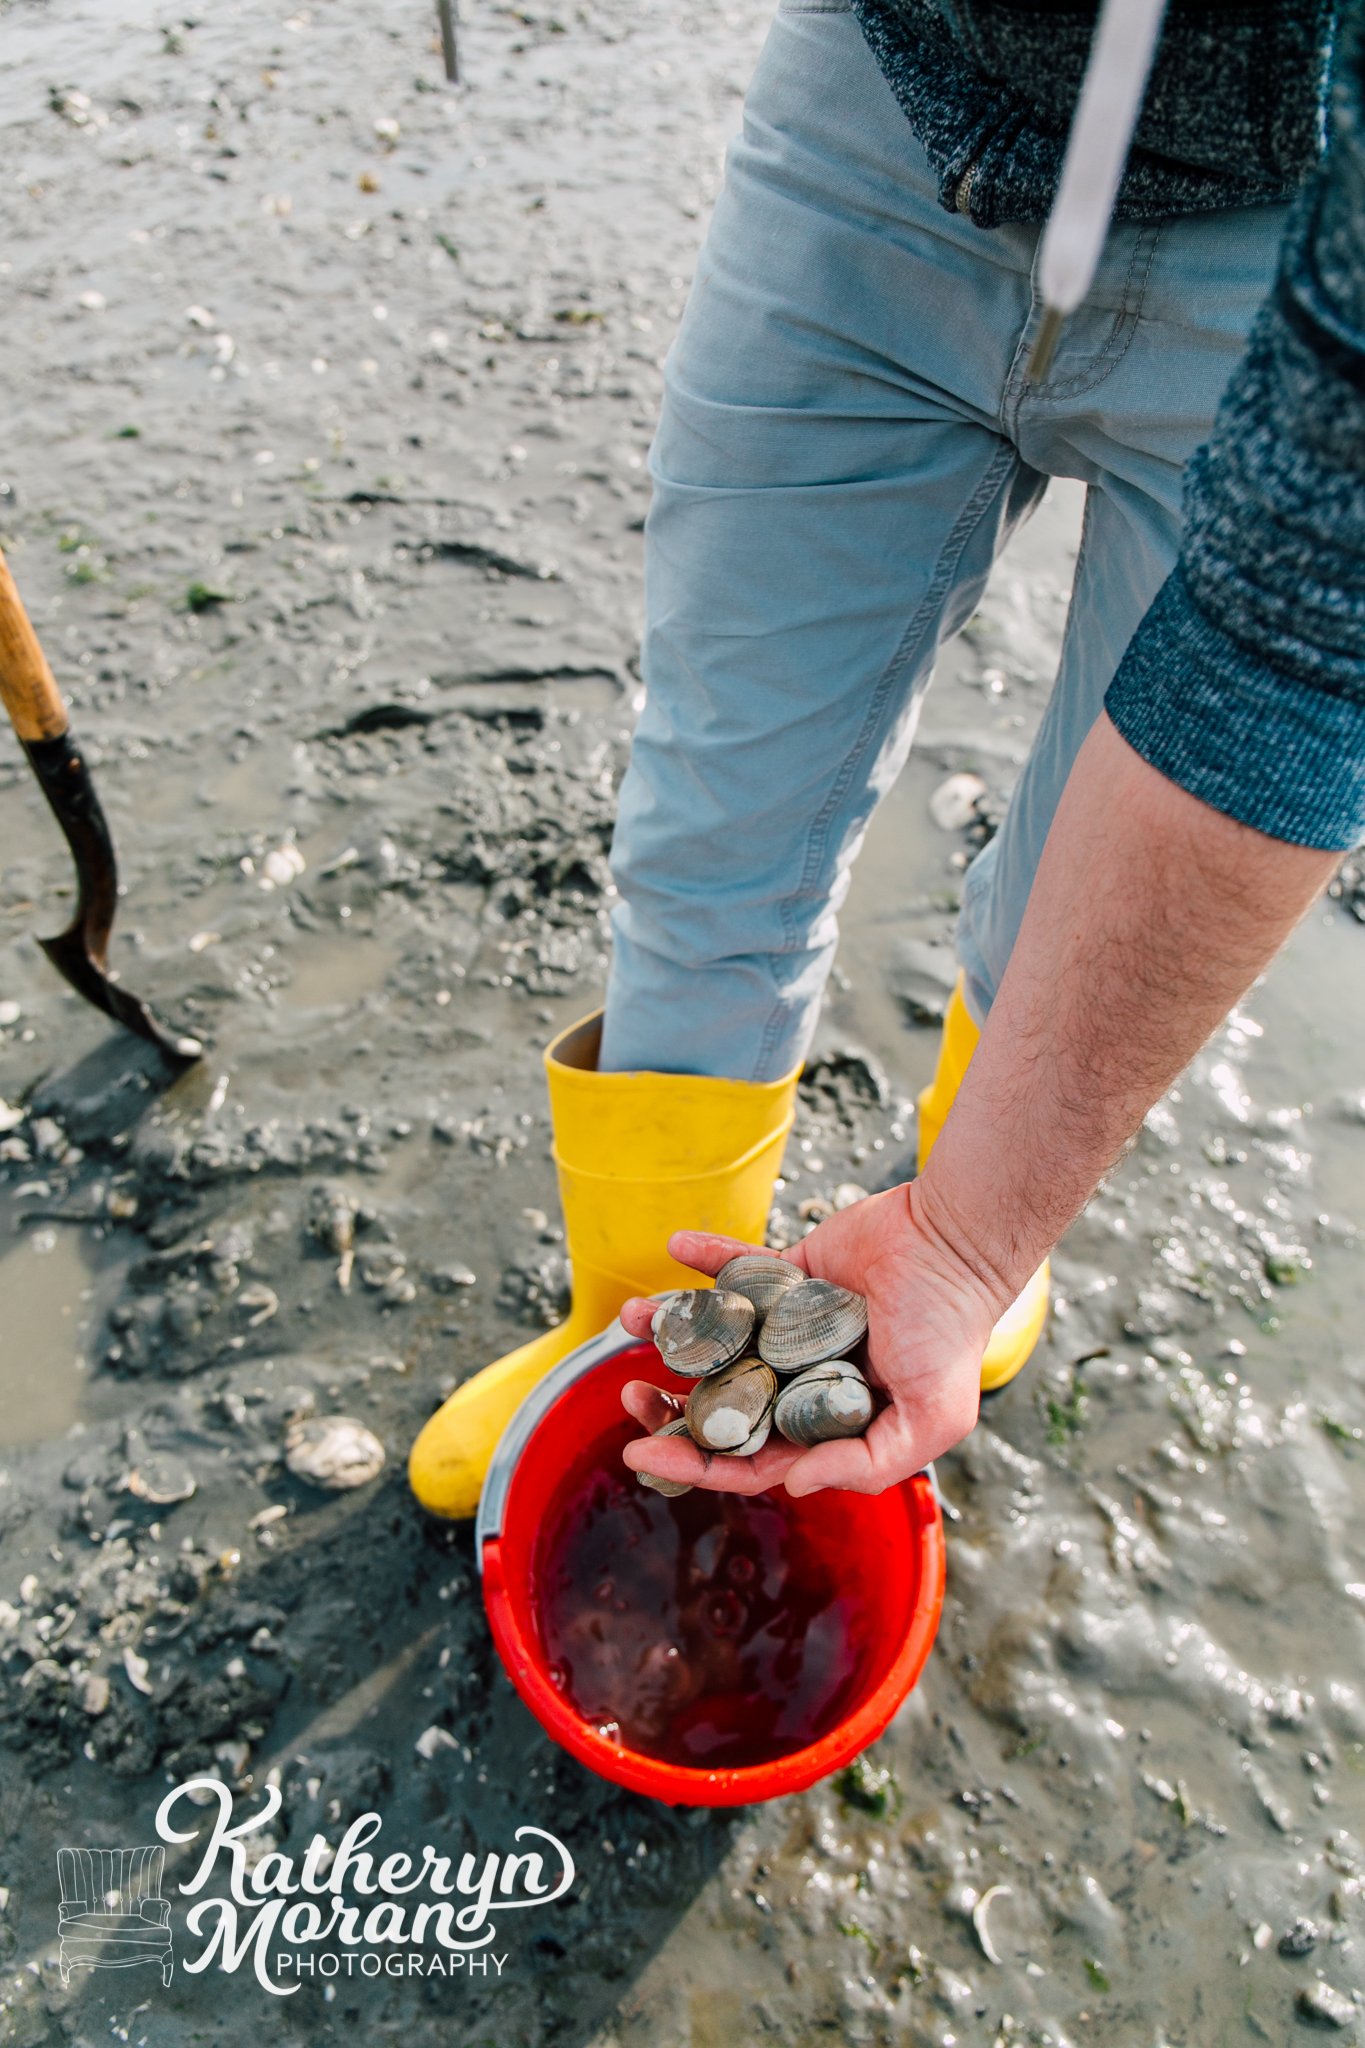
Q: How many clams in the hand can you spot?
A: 6